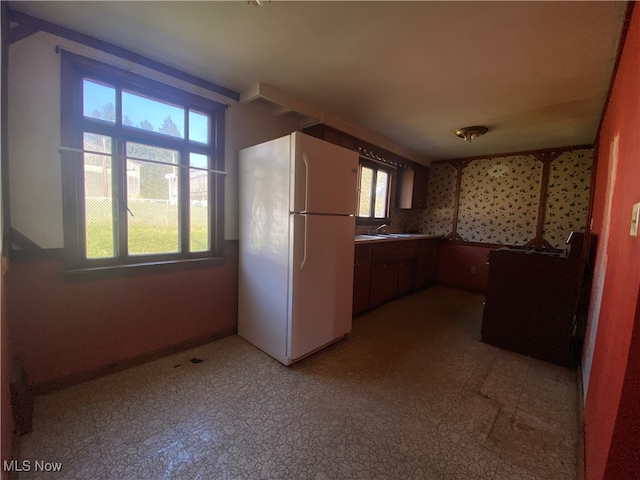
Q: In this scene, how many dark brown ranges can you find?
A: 1